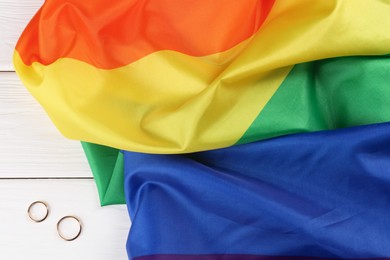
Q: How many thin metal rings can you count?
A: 2